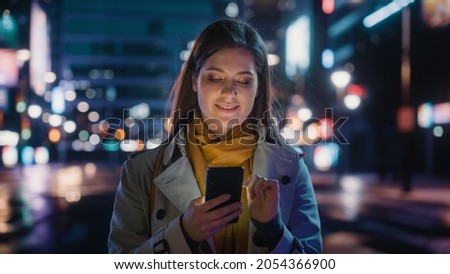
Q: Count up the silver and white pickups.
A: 0